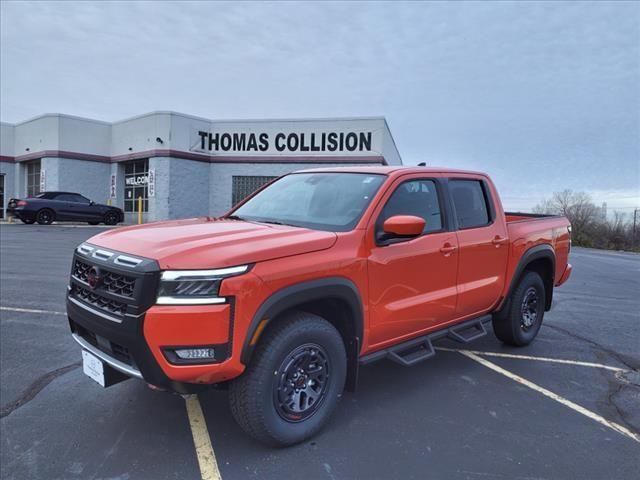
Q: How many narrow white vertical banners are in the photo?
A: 3